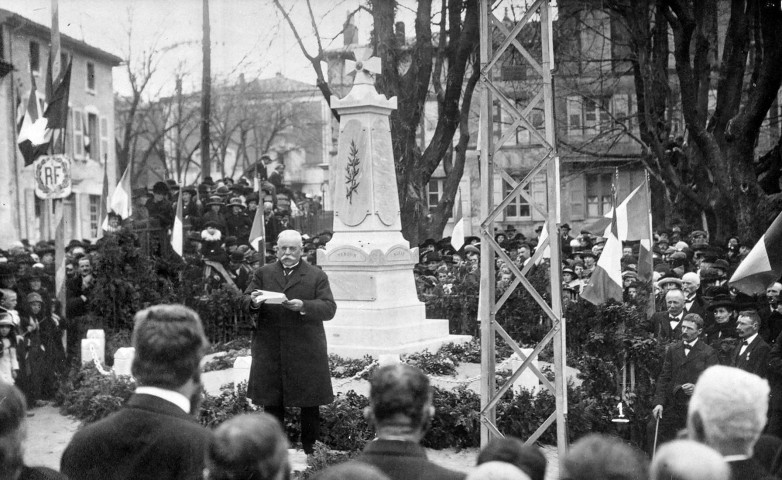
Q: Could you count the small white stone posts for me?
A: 6